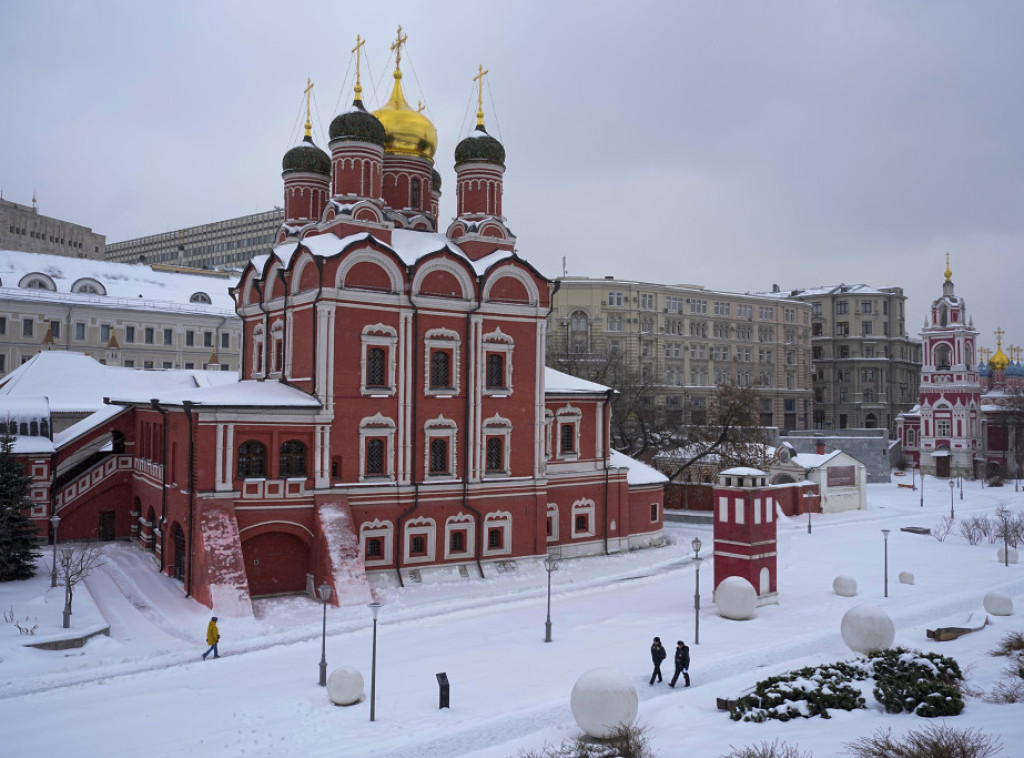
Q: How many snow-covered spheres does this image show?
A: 8